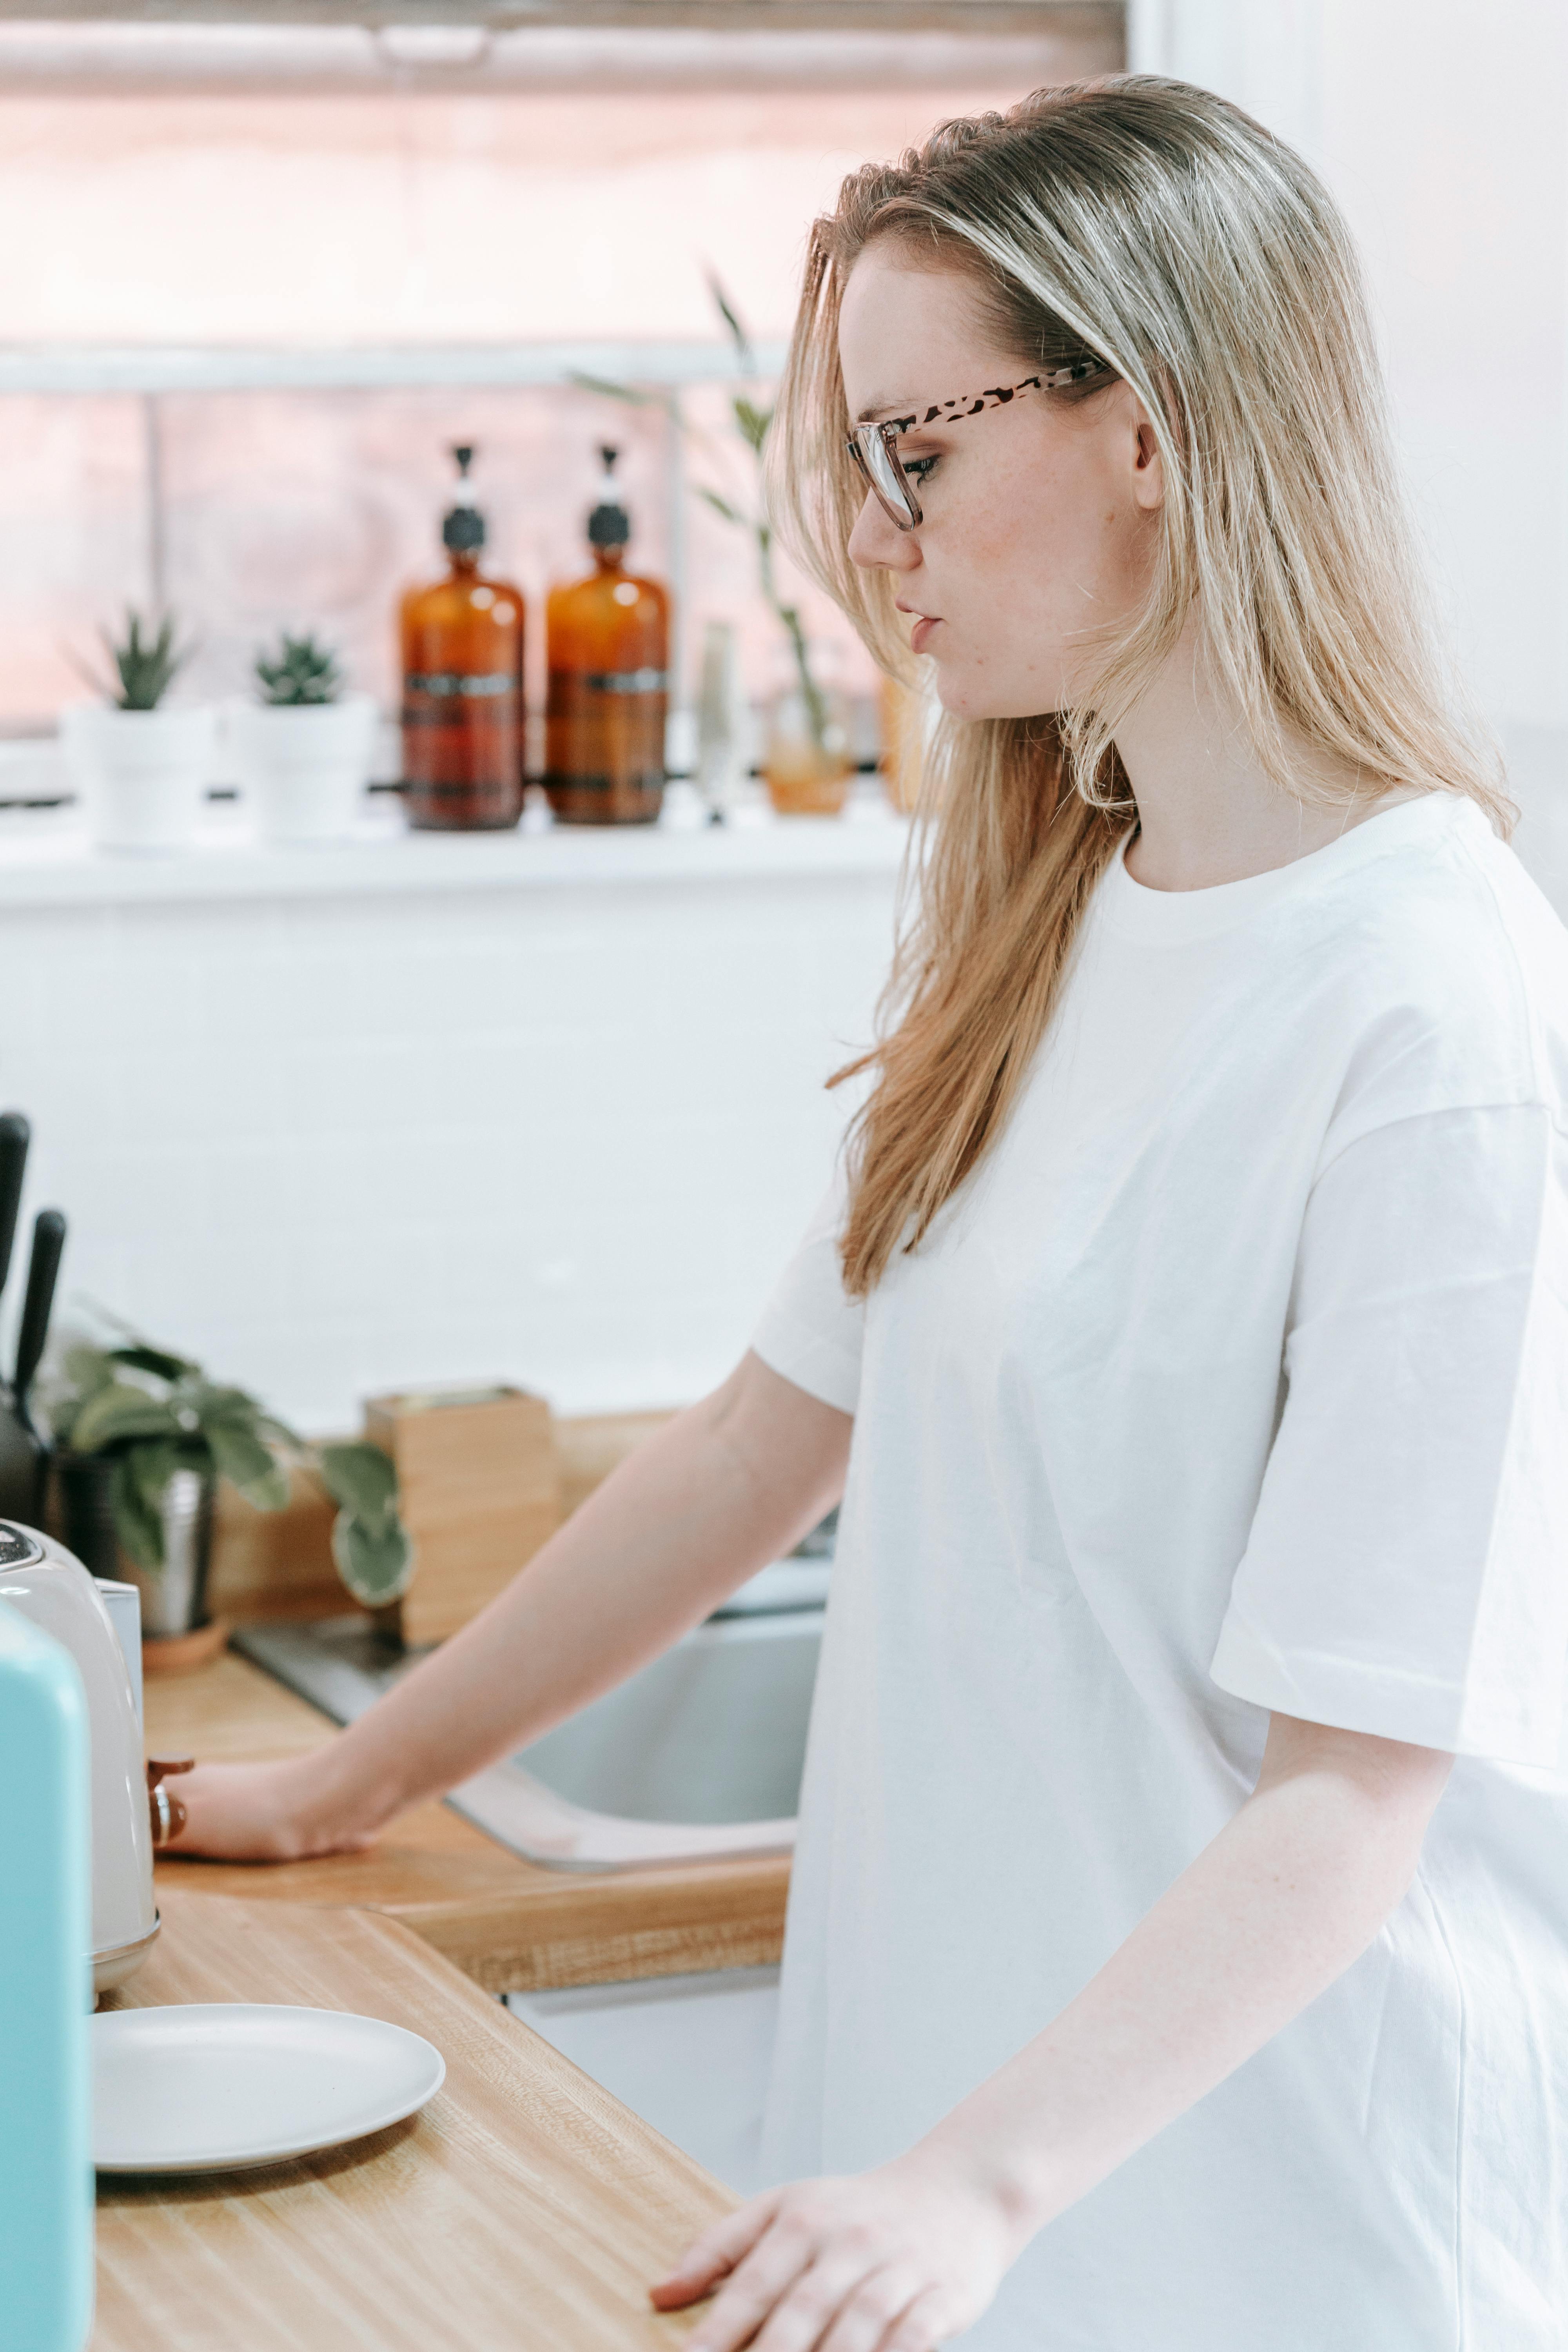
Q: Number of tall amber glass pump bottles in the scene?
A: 2